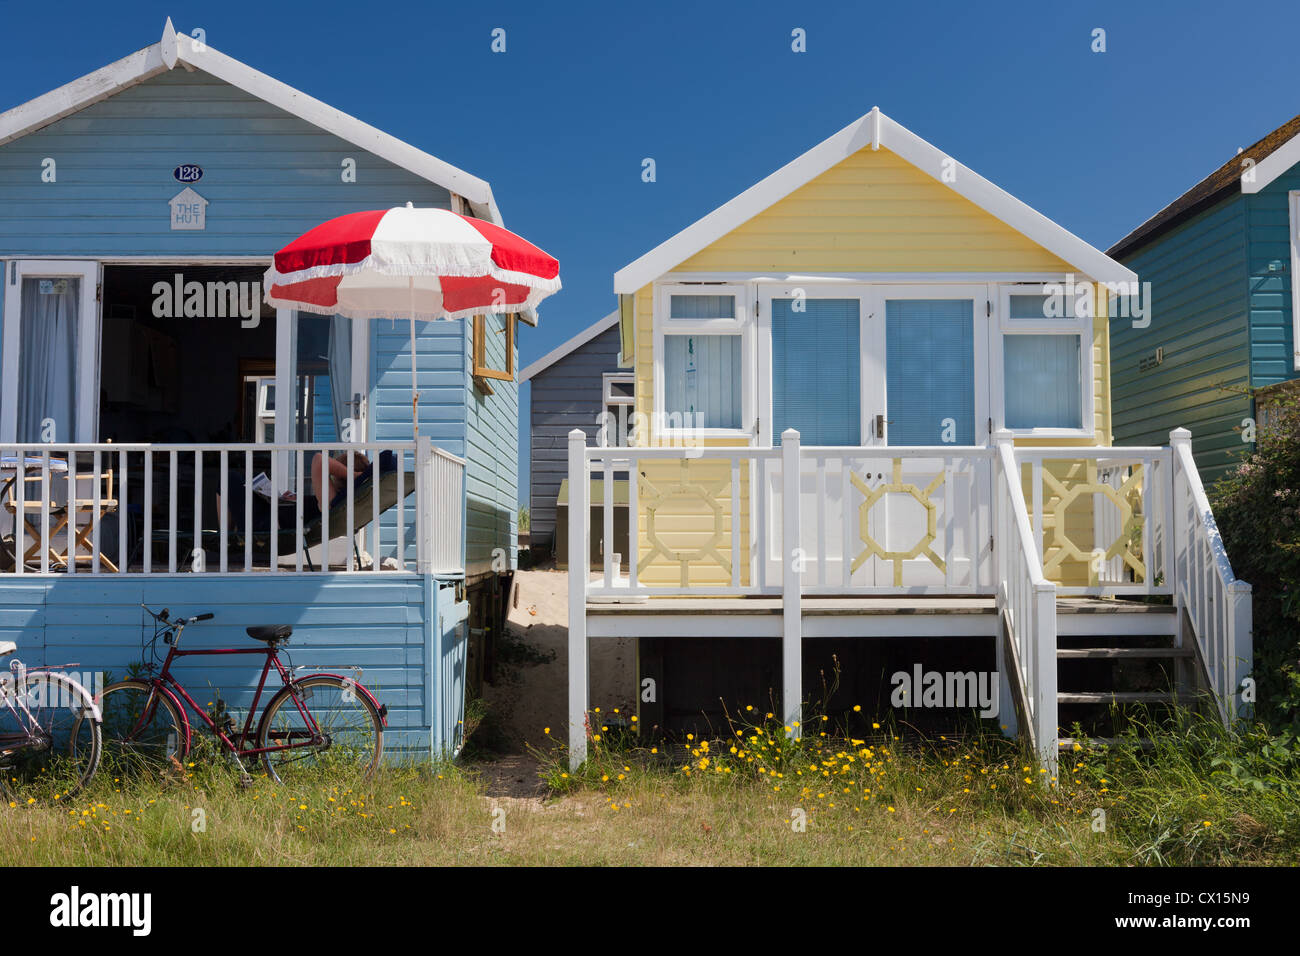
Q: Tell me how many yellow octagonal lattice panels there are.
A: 3